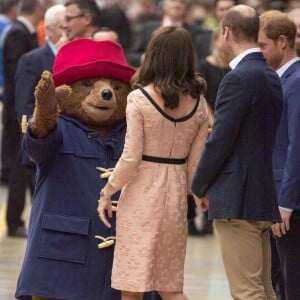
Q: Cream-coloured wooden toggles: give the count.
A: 4